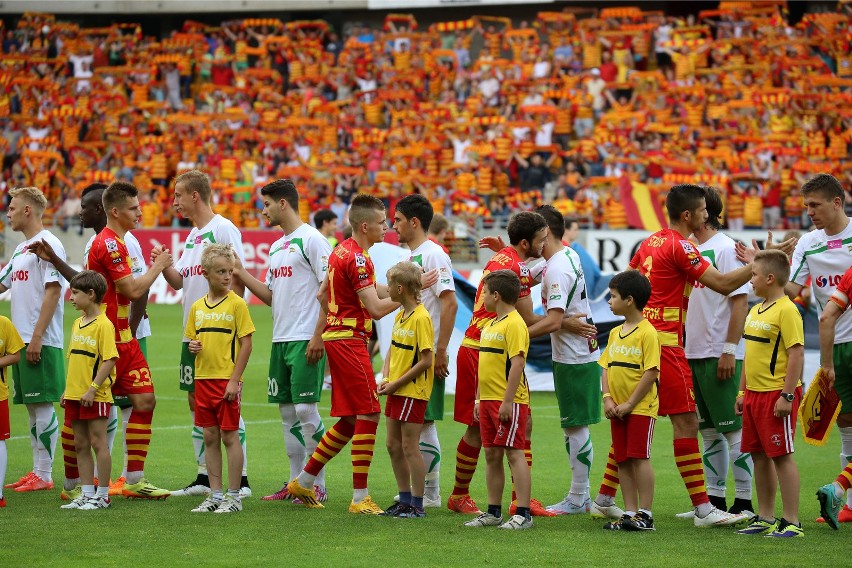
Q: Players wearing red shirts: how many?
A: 5